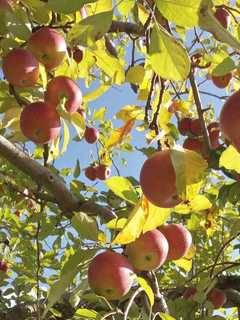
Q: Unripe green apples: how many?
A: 0